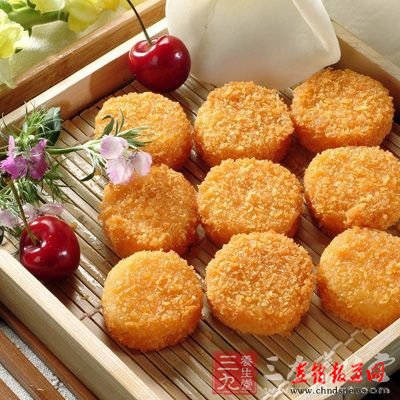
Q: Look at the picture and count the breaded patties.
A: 9